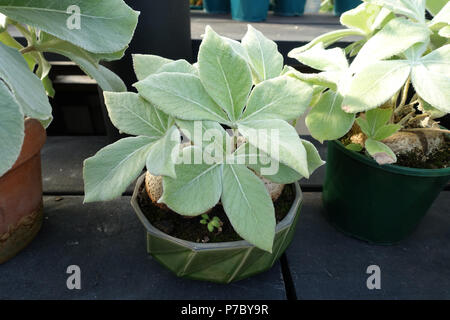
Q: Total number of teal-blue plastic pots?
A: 4